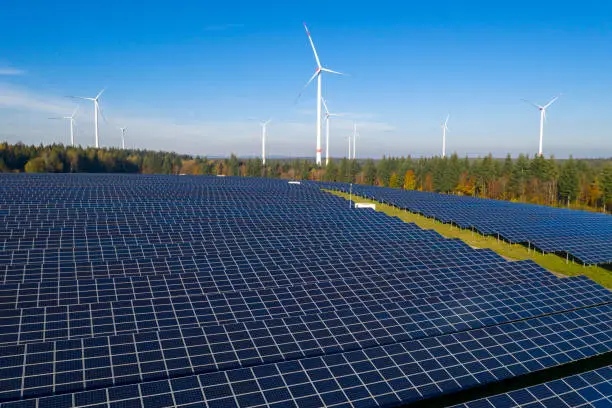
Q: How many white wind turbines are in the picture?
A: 10